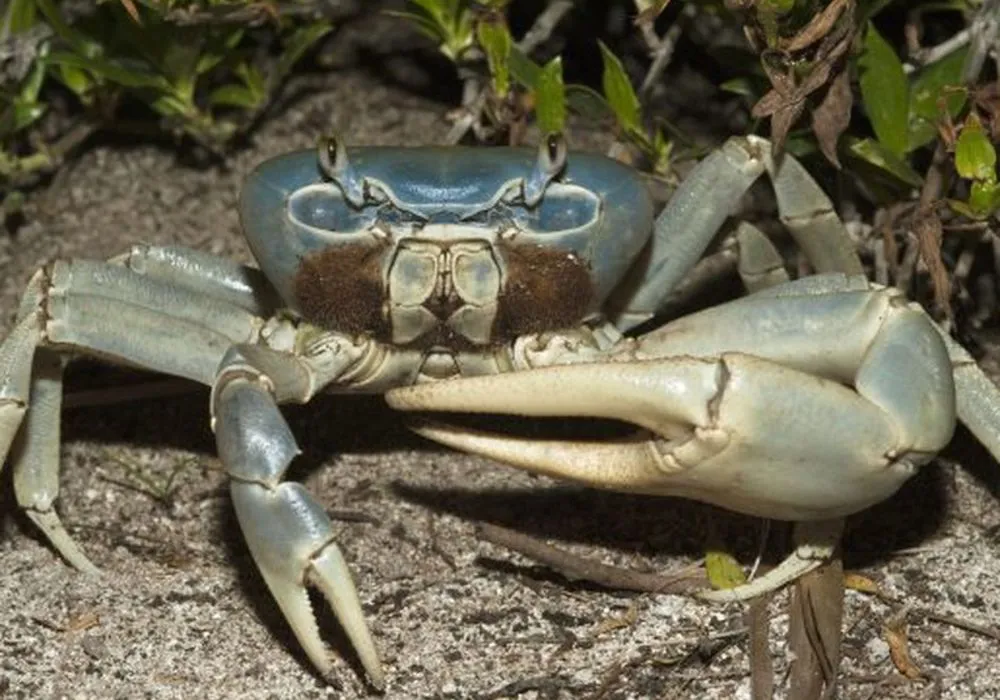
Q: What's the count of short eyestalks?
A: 2